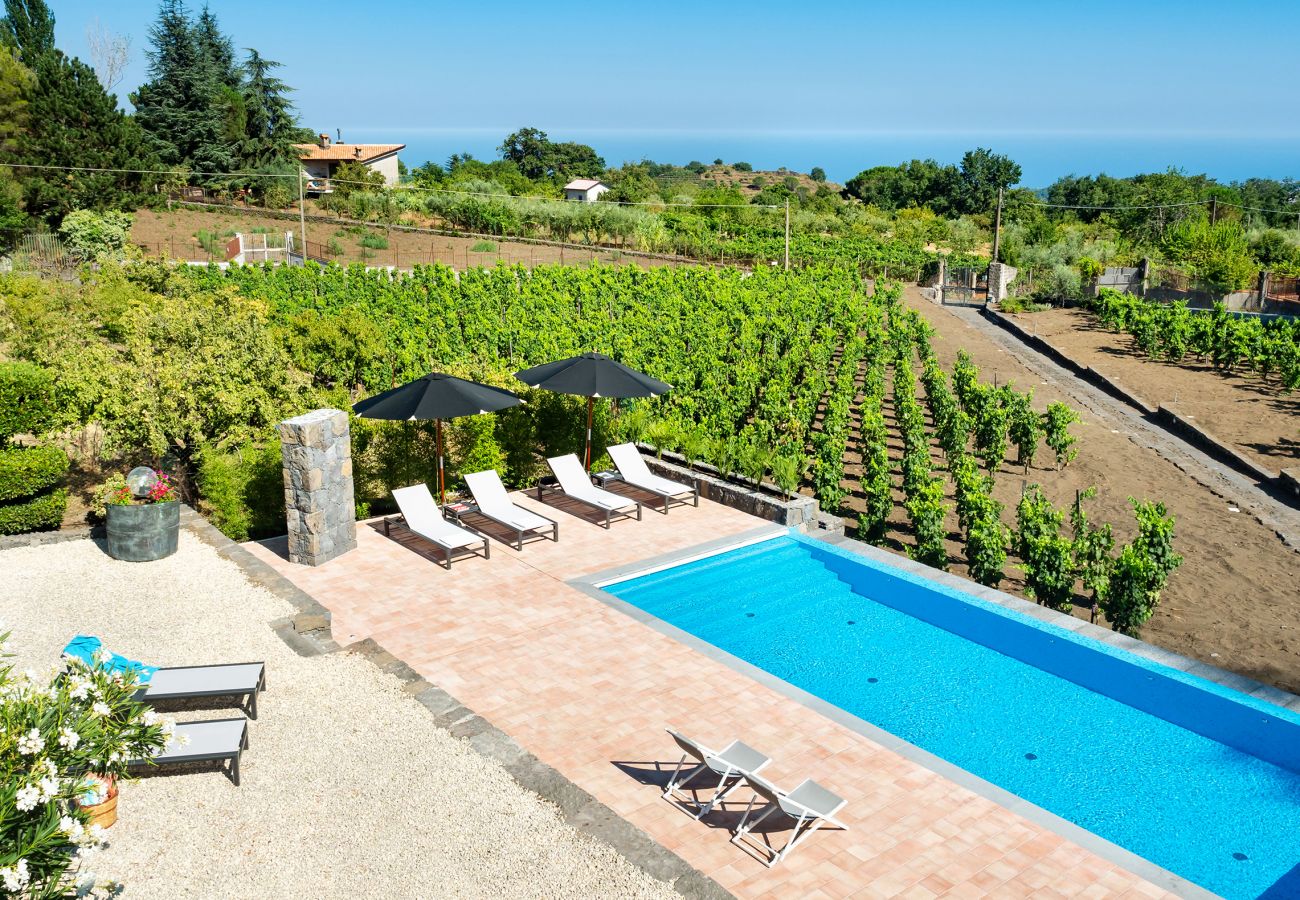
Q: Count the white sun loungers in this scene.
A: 4